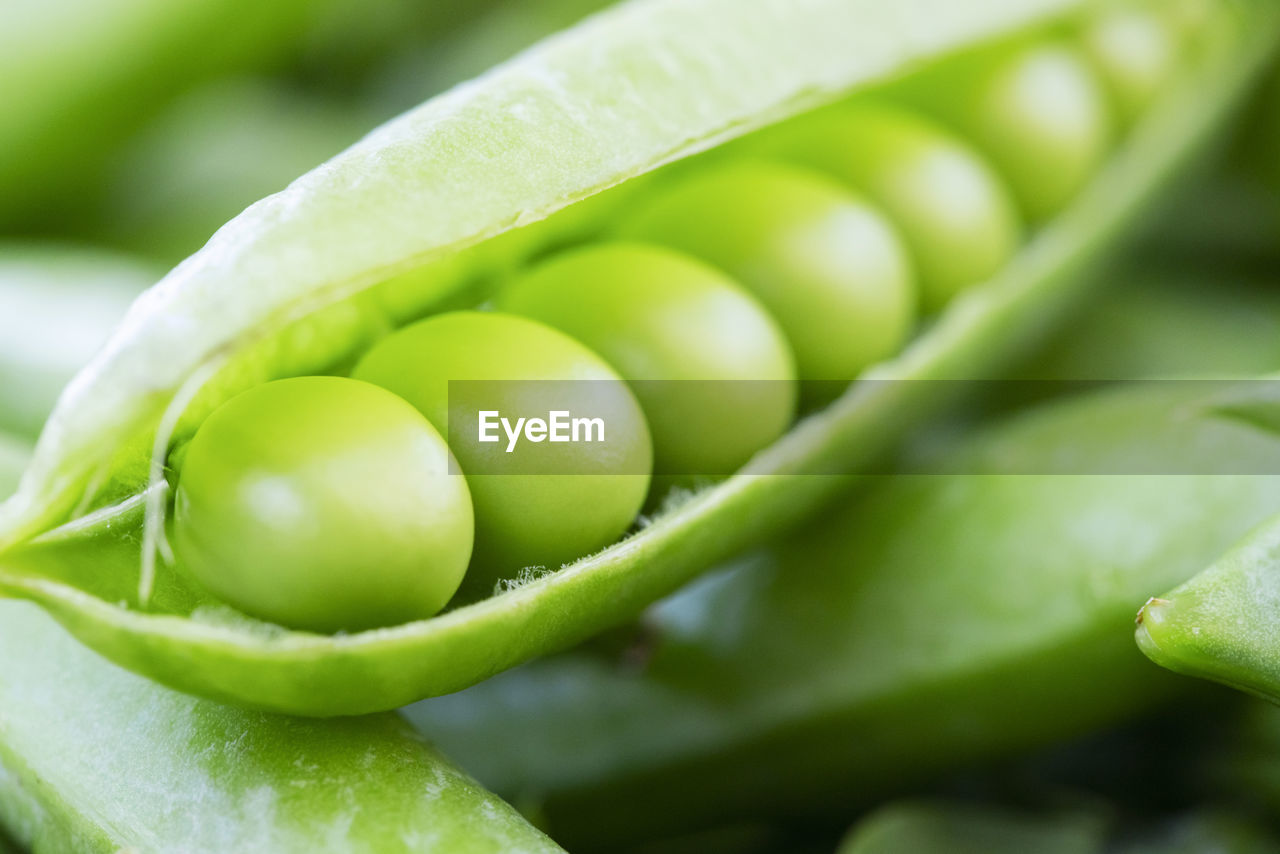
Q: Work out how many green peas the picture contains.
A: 7